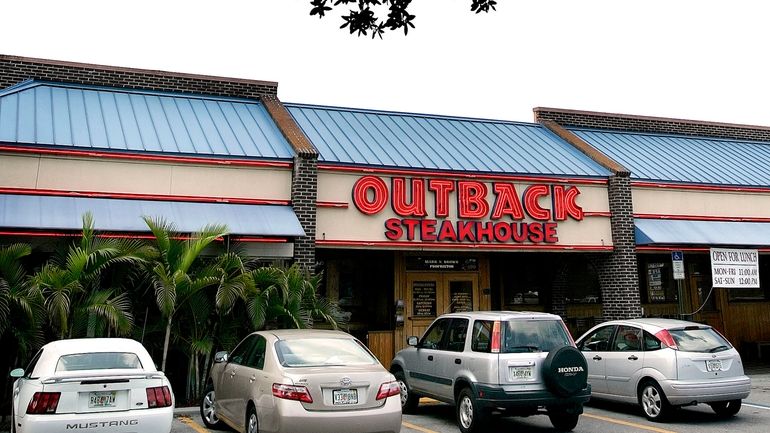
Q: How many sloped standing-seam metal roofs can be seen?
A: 3